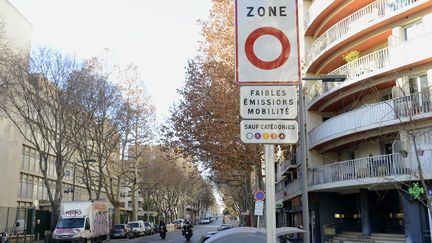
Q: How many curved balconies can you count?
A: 5